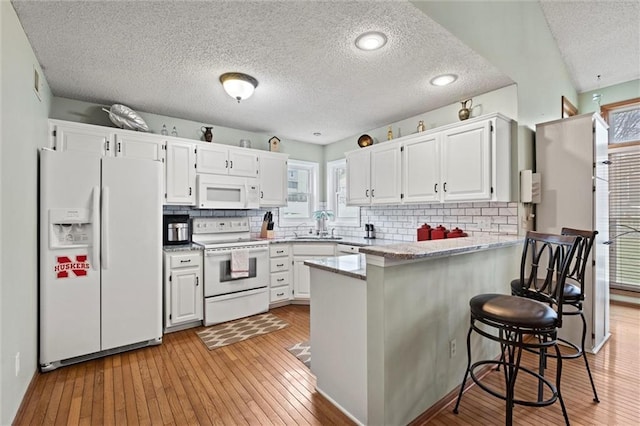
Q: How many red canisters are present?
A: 3